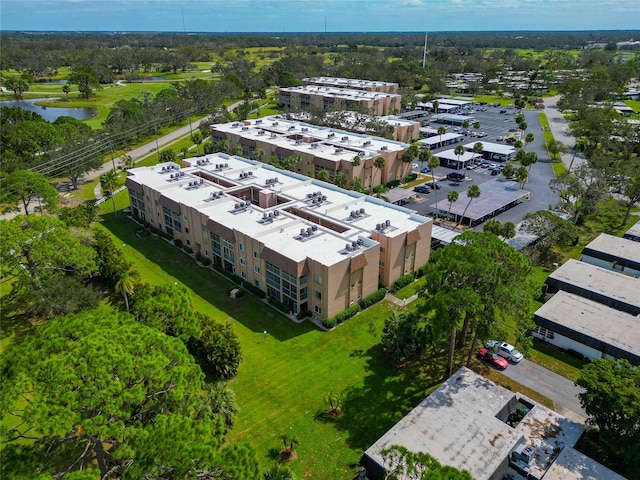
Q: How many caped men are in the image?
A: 0